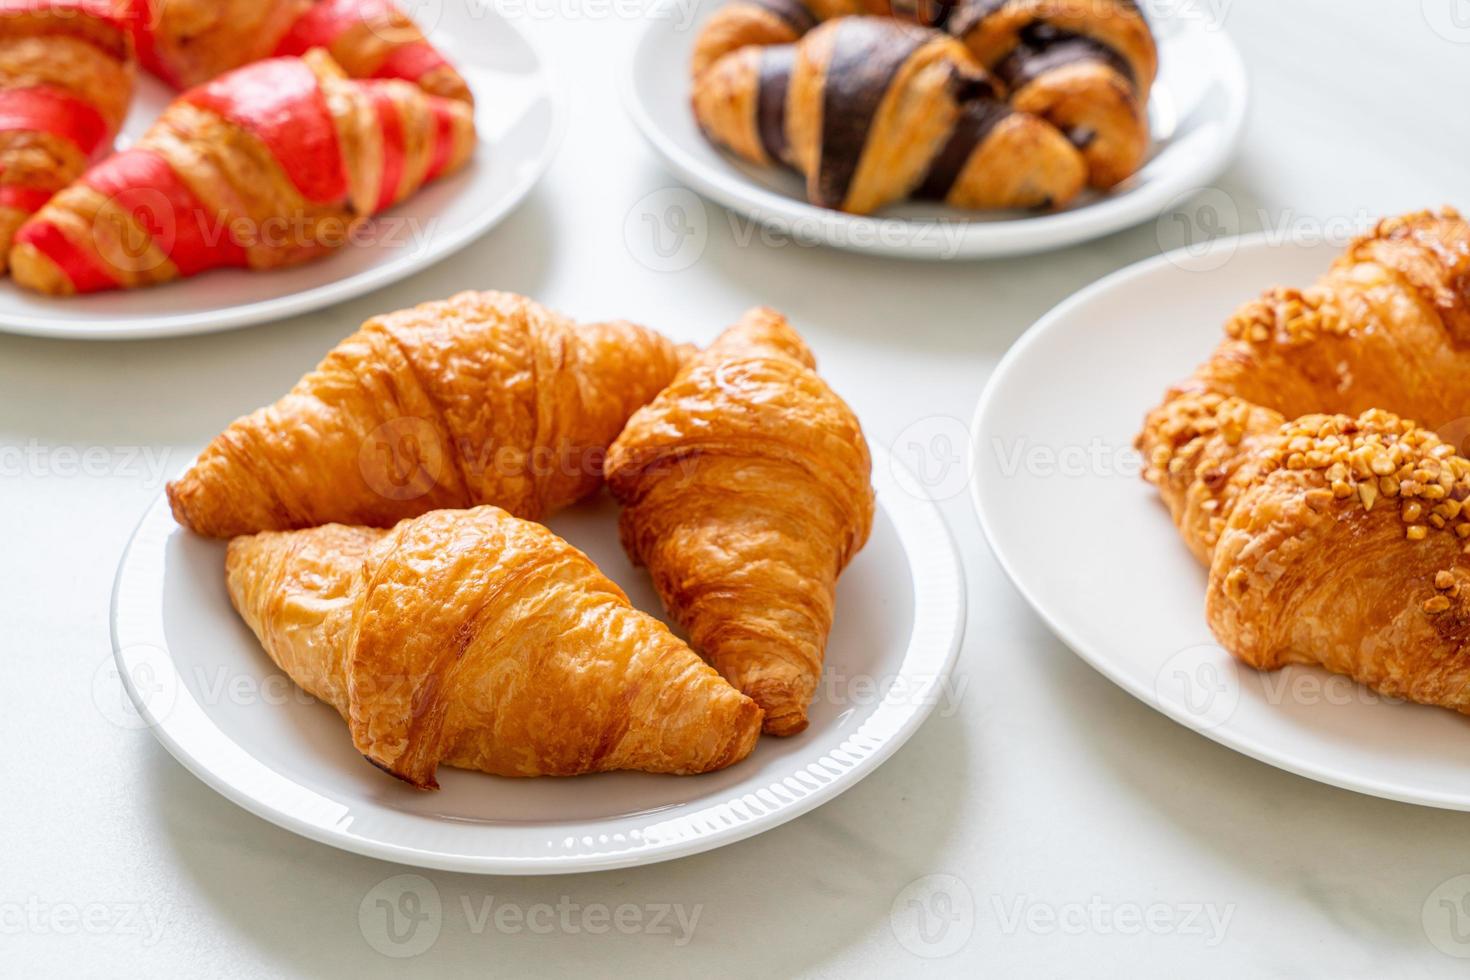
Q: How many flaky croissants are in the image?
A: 11